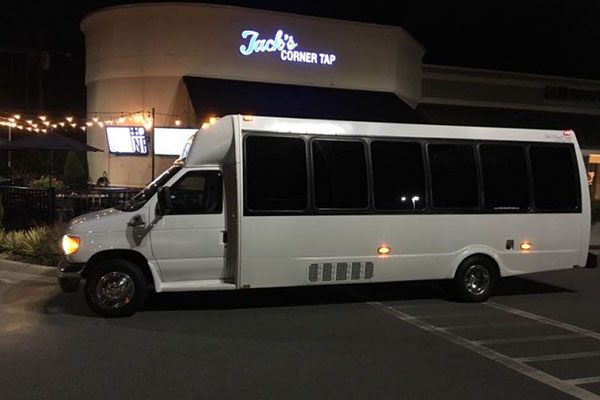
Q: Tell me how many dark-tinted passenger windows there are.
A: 6